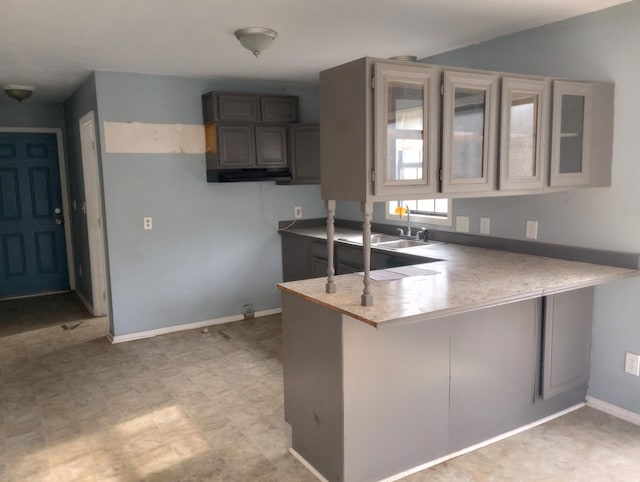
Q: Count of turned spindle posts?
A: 2